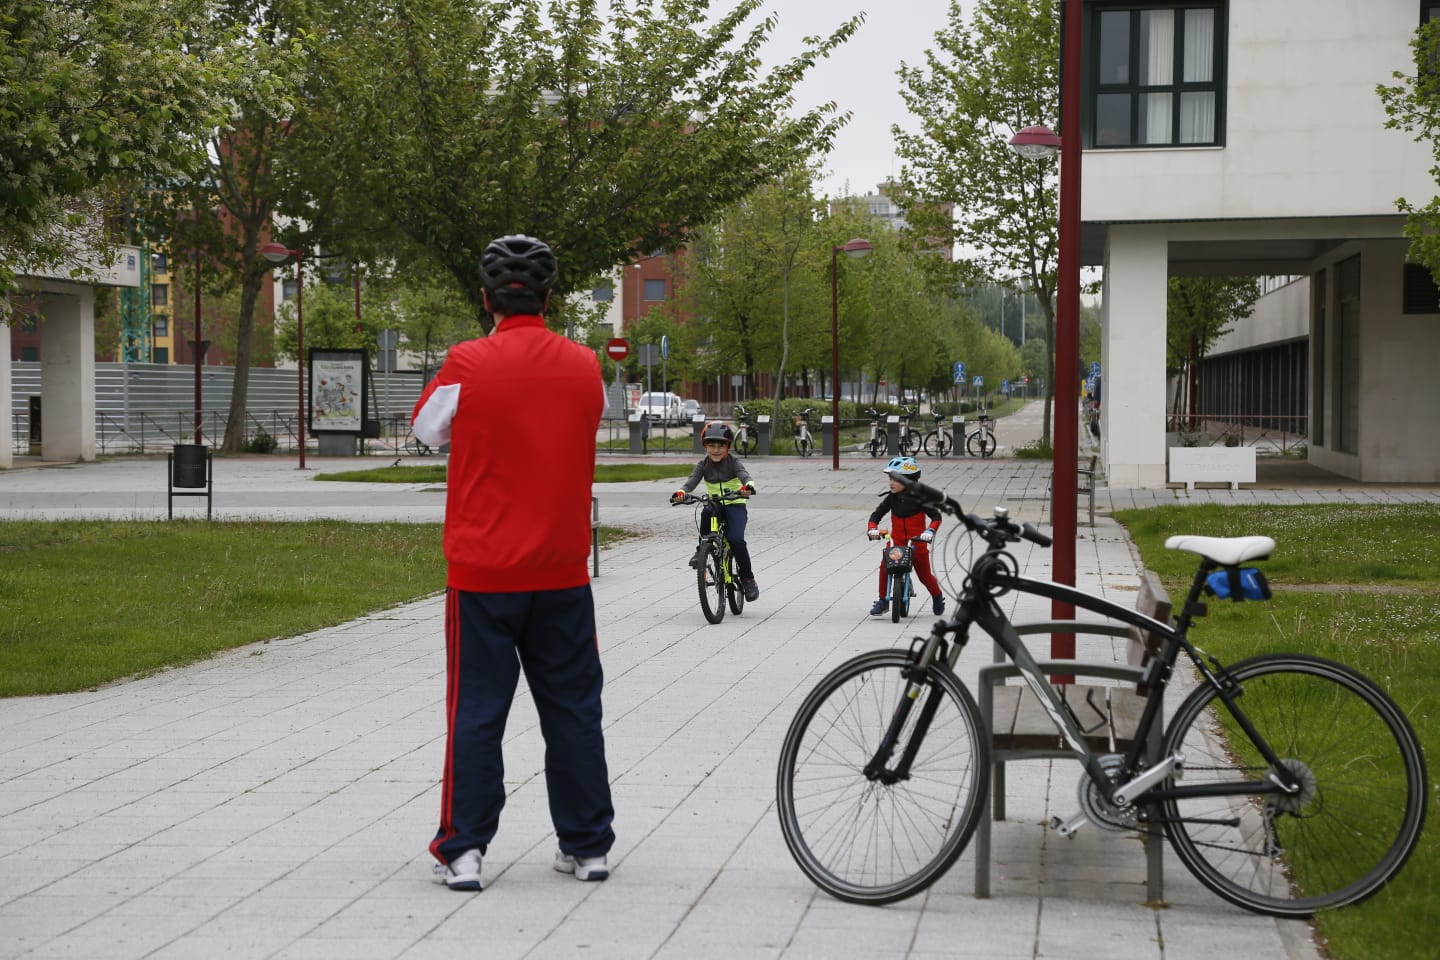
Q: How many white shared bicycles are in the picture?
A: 6